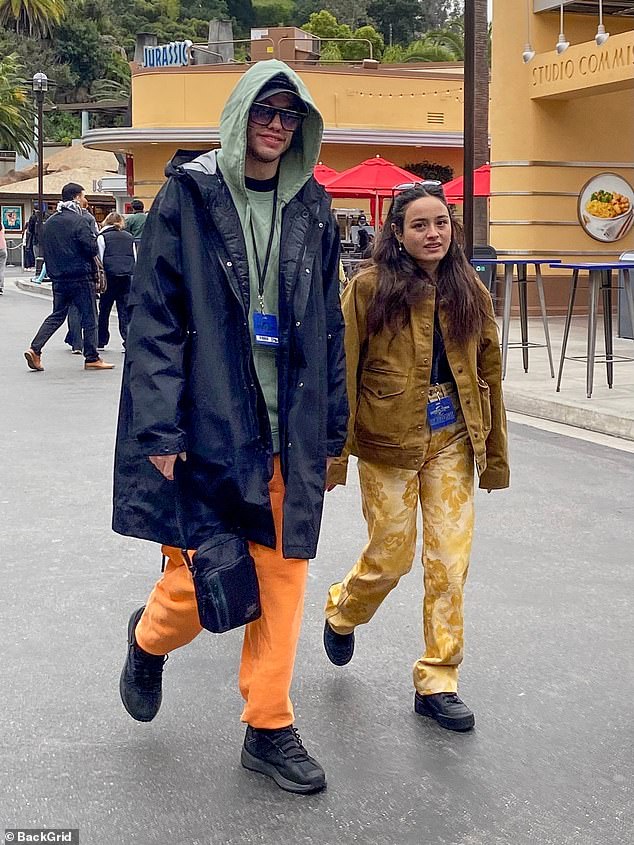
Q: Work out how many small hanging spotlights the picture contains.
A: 3